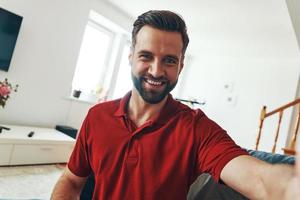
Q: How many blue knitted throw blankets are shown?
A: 1